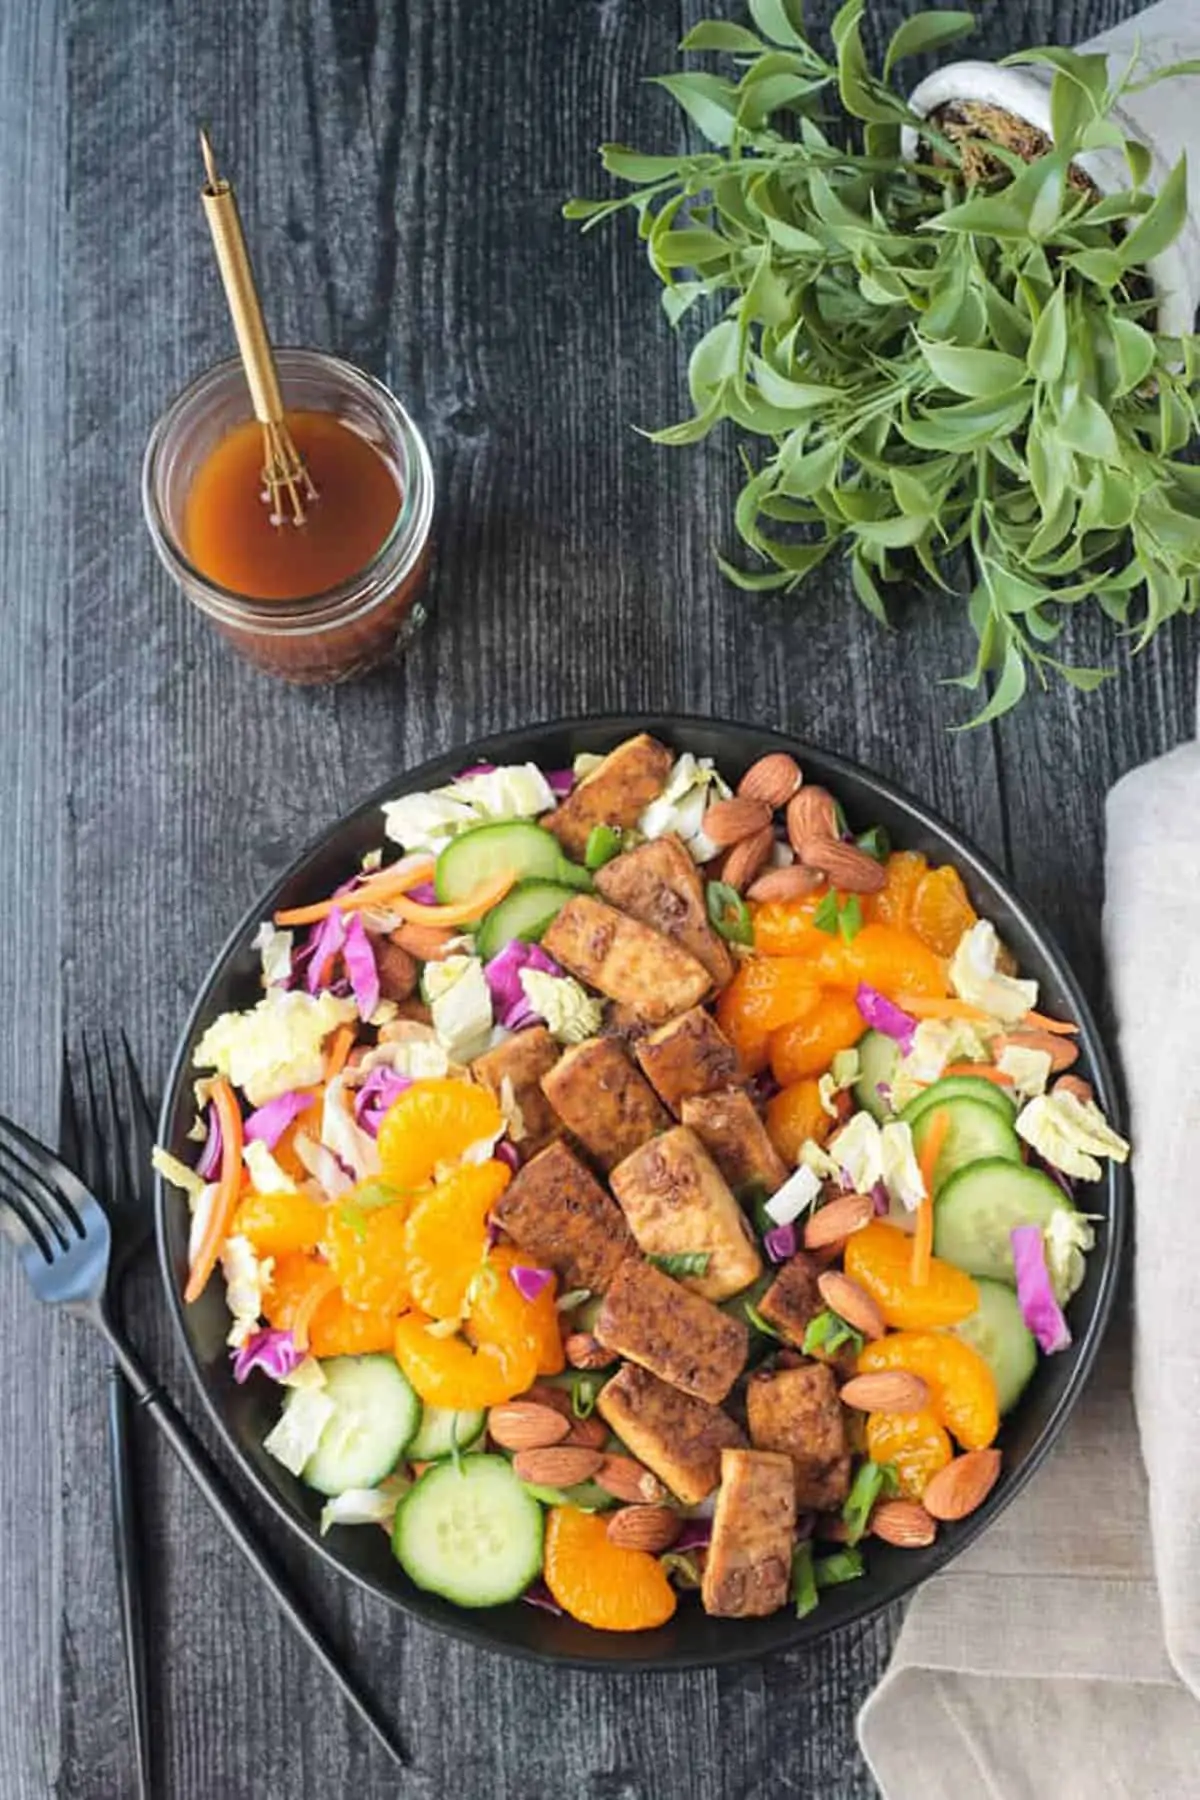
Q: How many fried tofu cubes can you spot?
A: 14